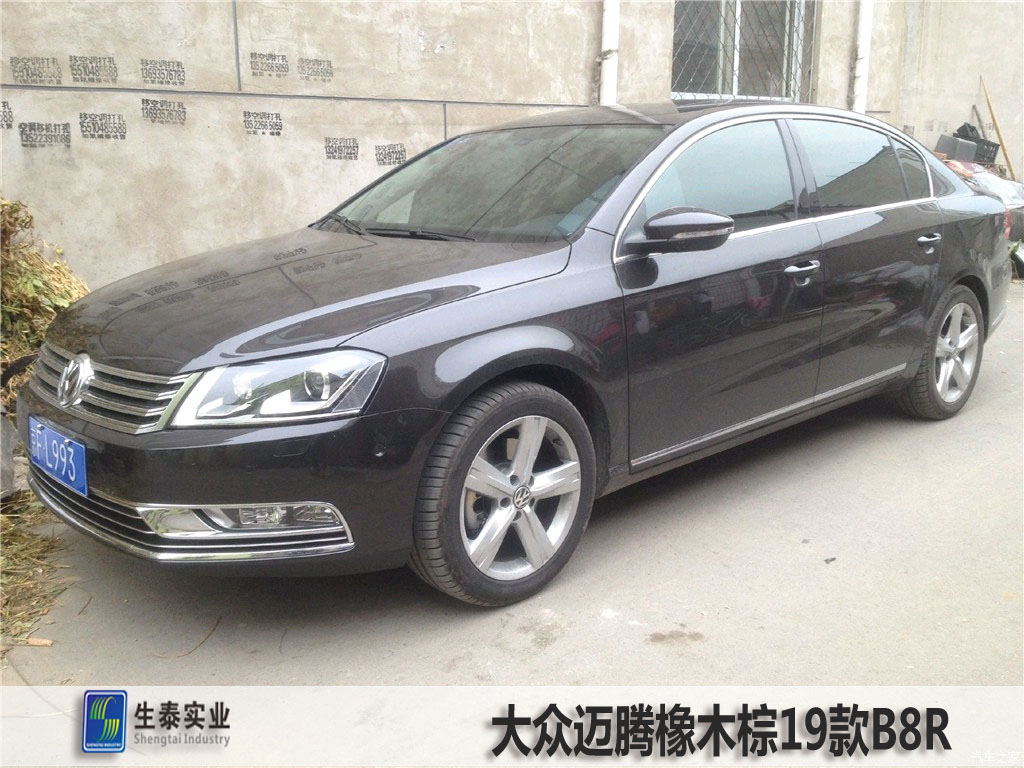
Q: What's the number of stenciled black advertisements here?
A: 12